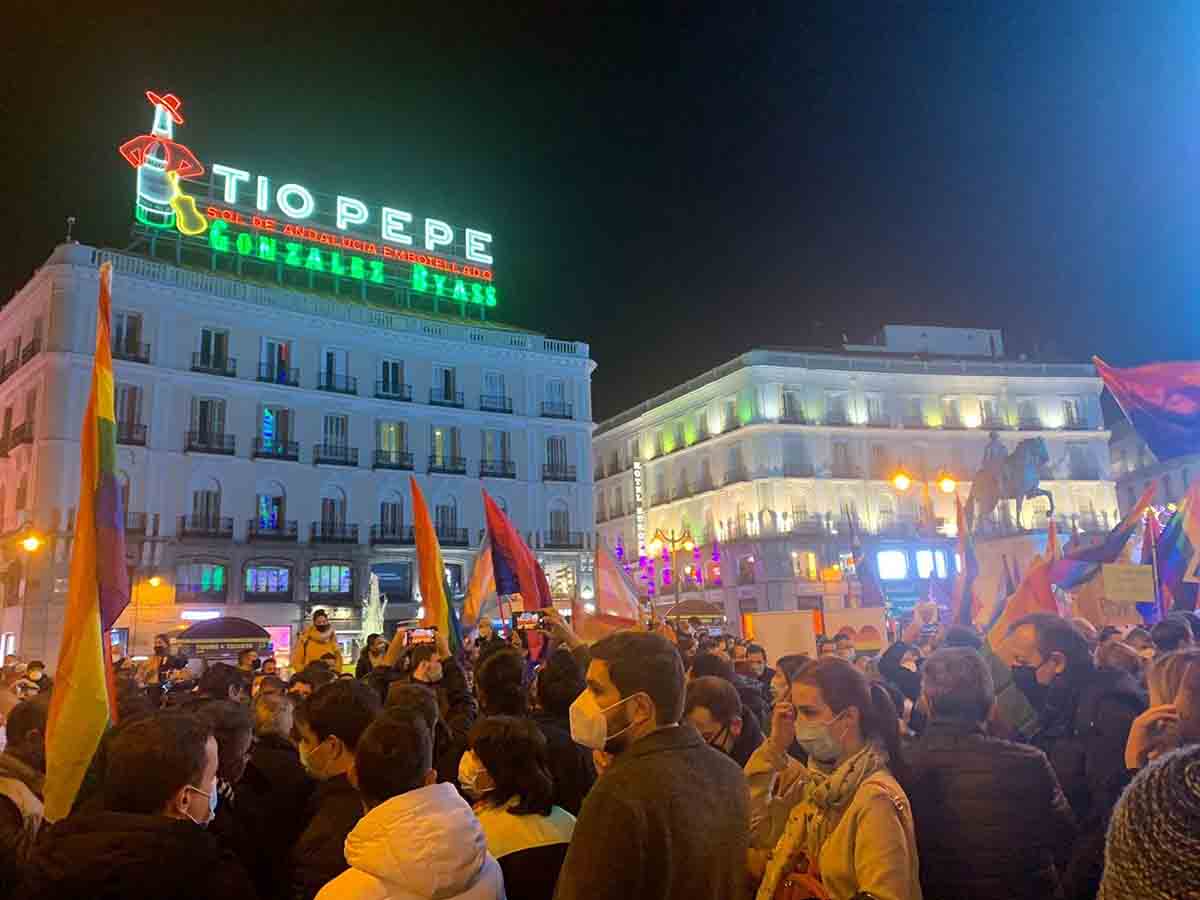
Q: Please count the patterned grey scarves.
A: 1